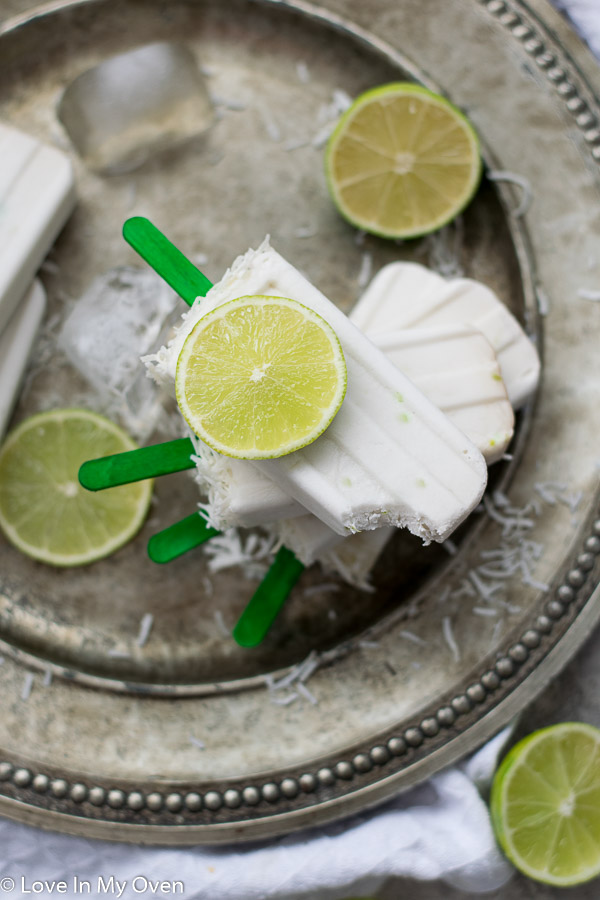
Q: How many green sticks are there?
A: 4